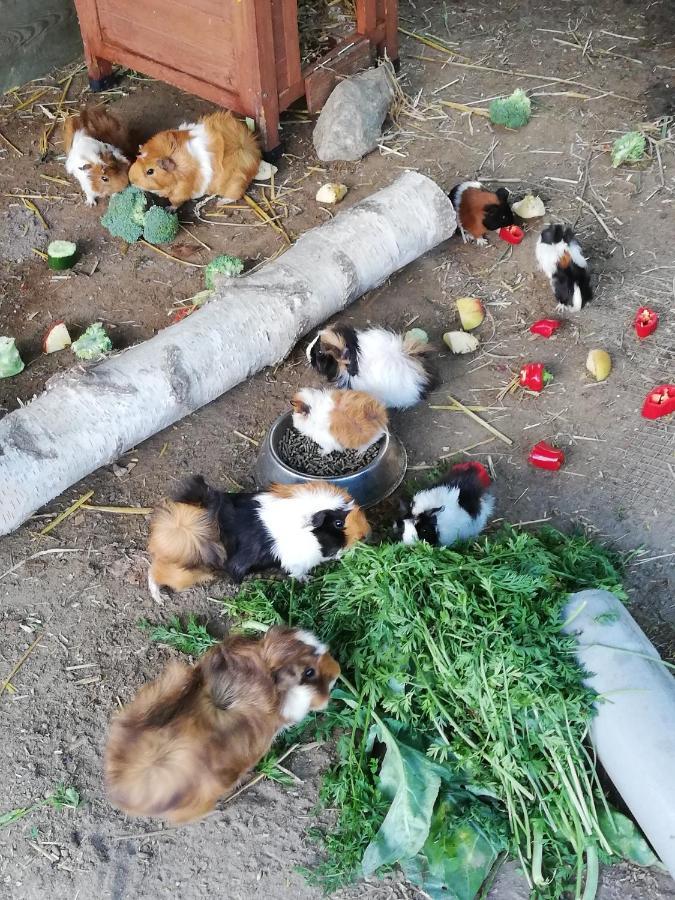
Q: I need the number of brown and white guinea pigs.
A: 4